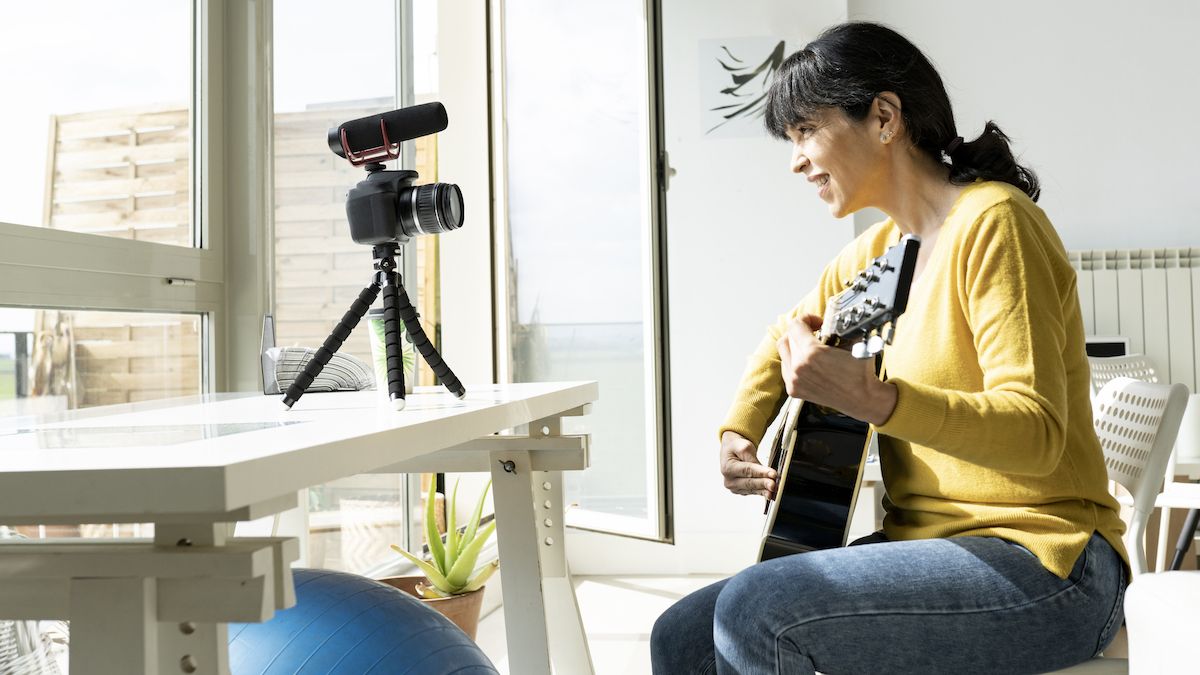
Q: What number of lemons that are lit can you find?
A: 0